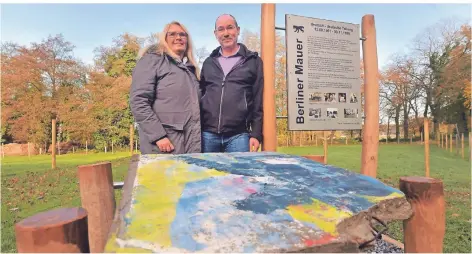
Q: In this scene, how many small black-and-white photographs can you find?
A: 7